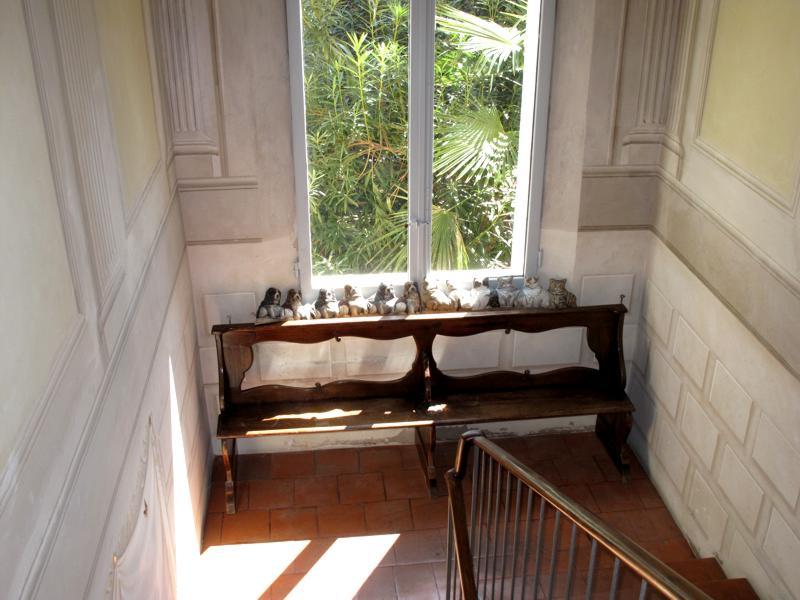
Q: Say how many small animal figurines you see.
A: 12